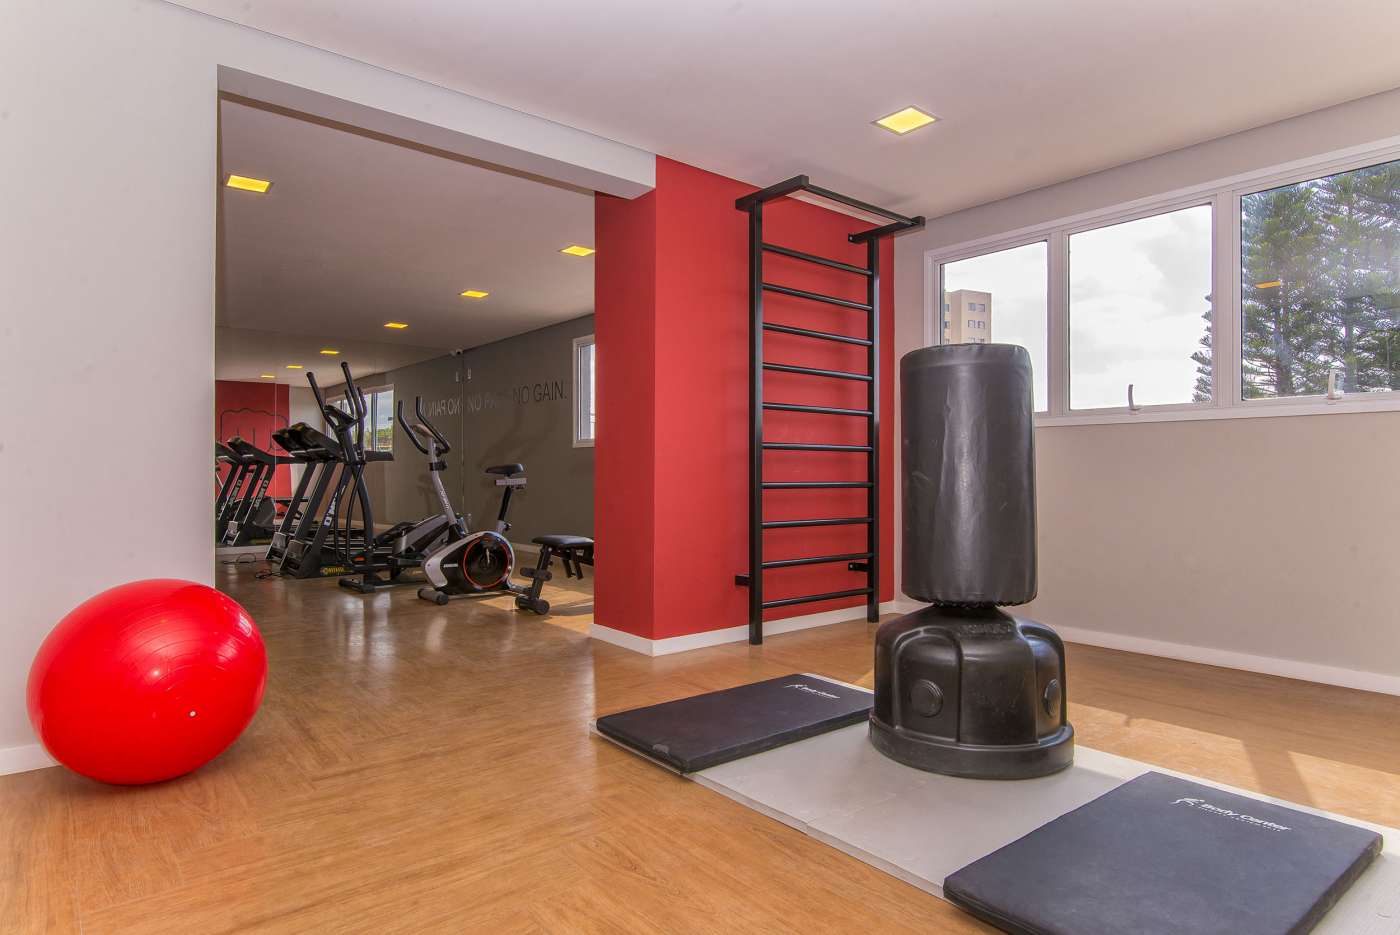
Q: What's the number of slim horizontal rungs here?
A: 10